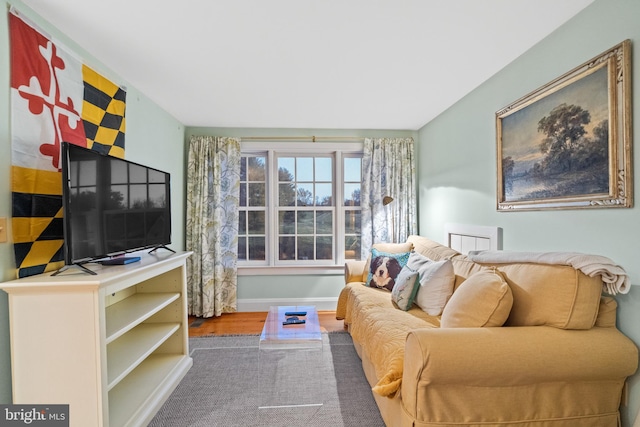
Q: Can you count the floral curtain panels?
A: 2